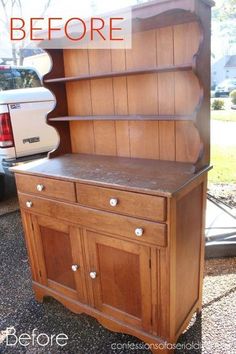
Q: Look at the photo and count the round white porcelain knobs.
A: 6